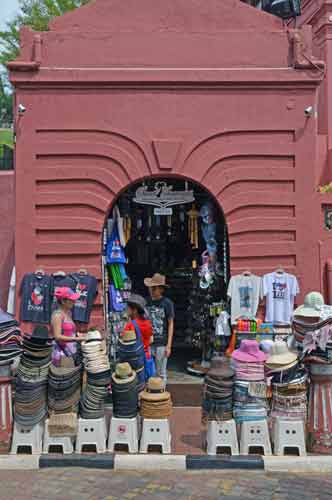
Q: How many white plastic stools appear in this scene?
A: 8